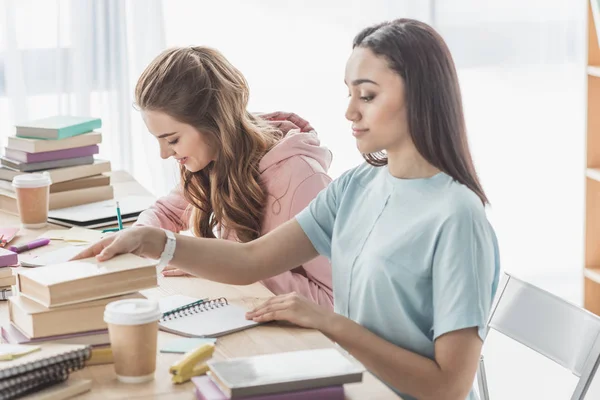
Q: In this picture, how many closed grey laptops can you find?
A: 1